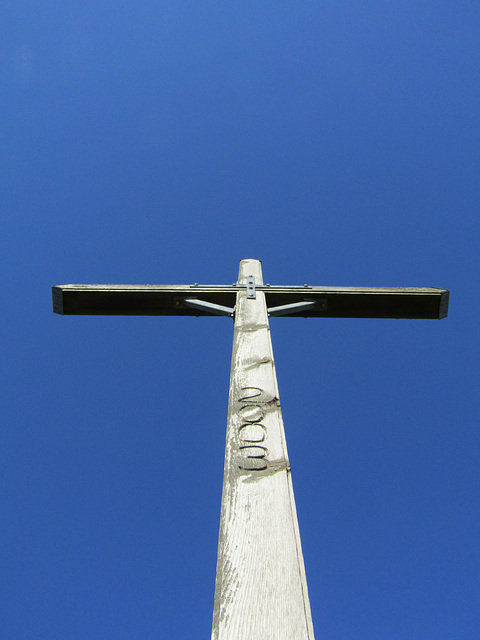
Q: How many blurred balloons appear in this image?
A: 0